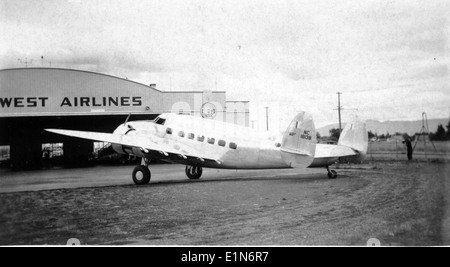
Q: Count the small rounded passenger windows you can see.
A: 7